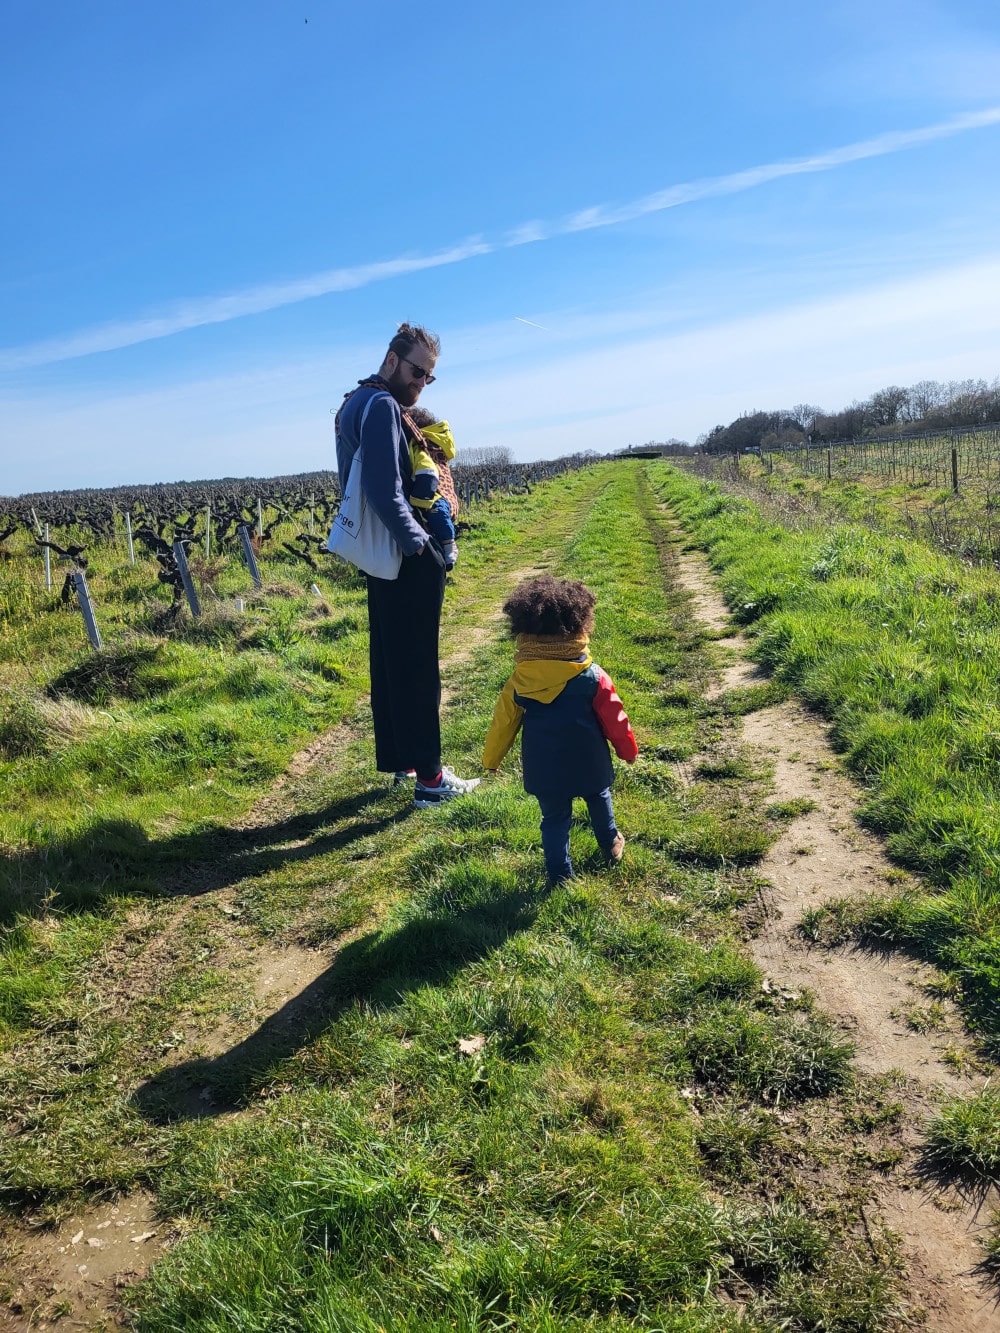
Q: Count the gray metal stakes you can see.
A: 3